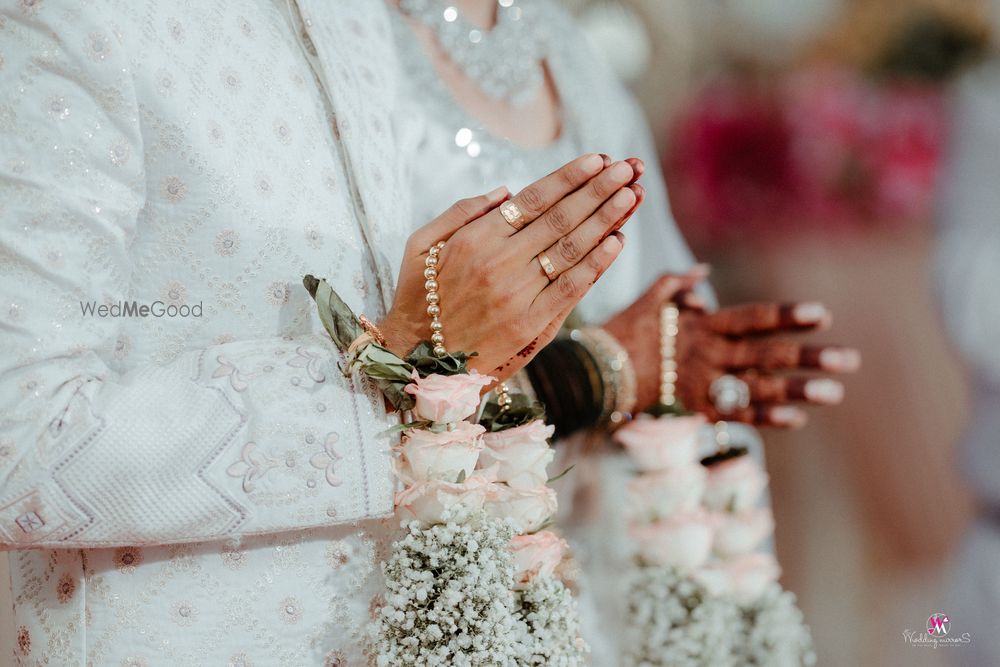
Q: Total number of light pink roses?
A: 12